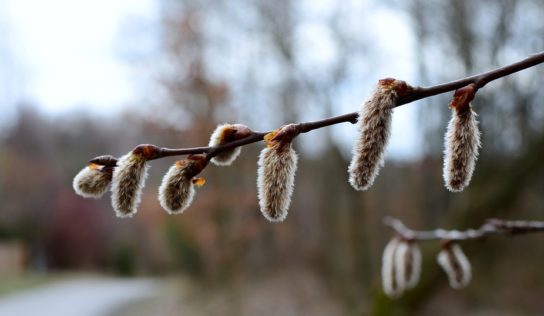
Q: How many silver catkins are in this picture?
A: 10